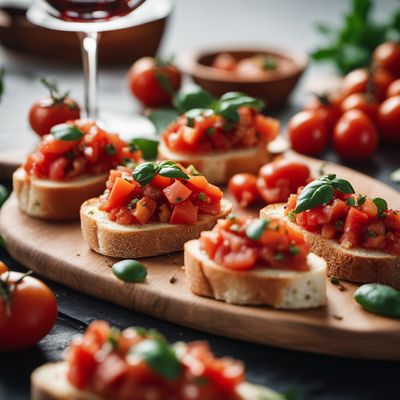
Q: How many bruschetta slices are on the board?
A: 5